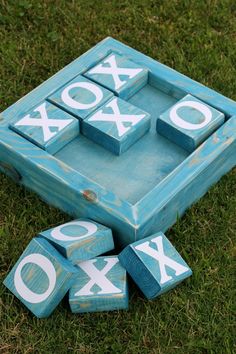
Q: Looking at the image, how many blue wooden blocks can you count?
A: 9